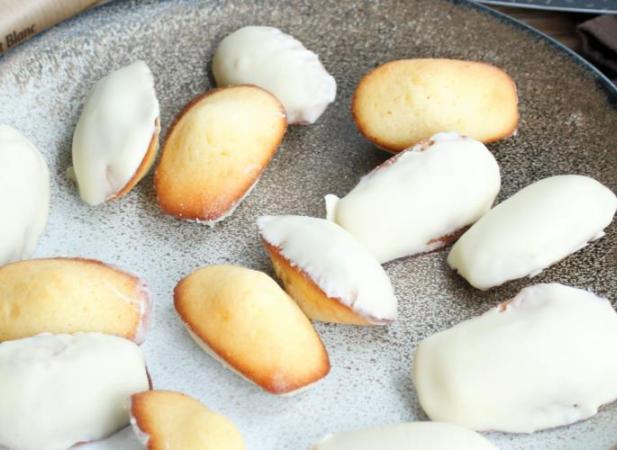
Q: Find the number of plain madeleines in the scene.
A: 5